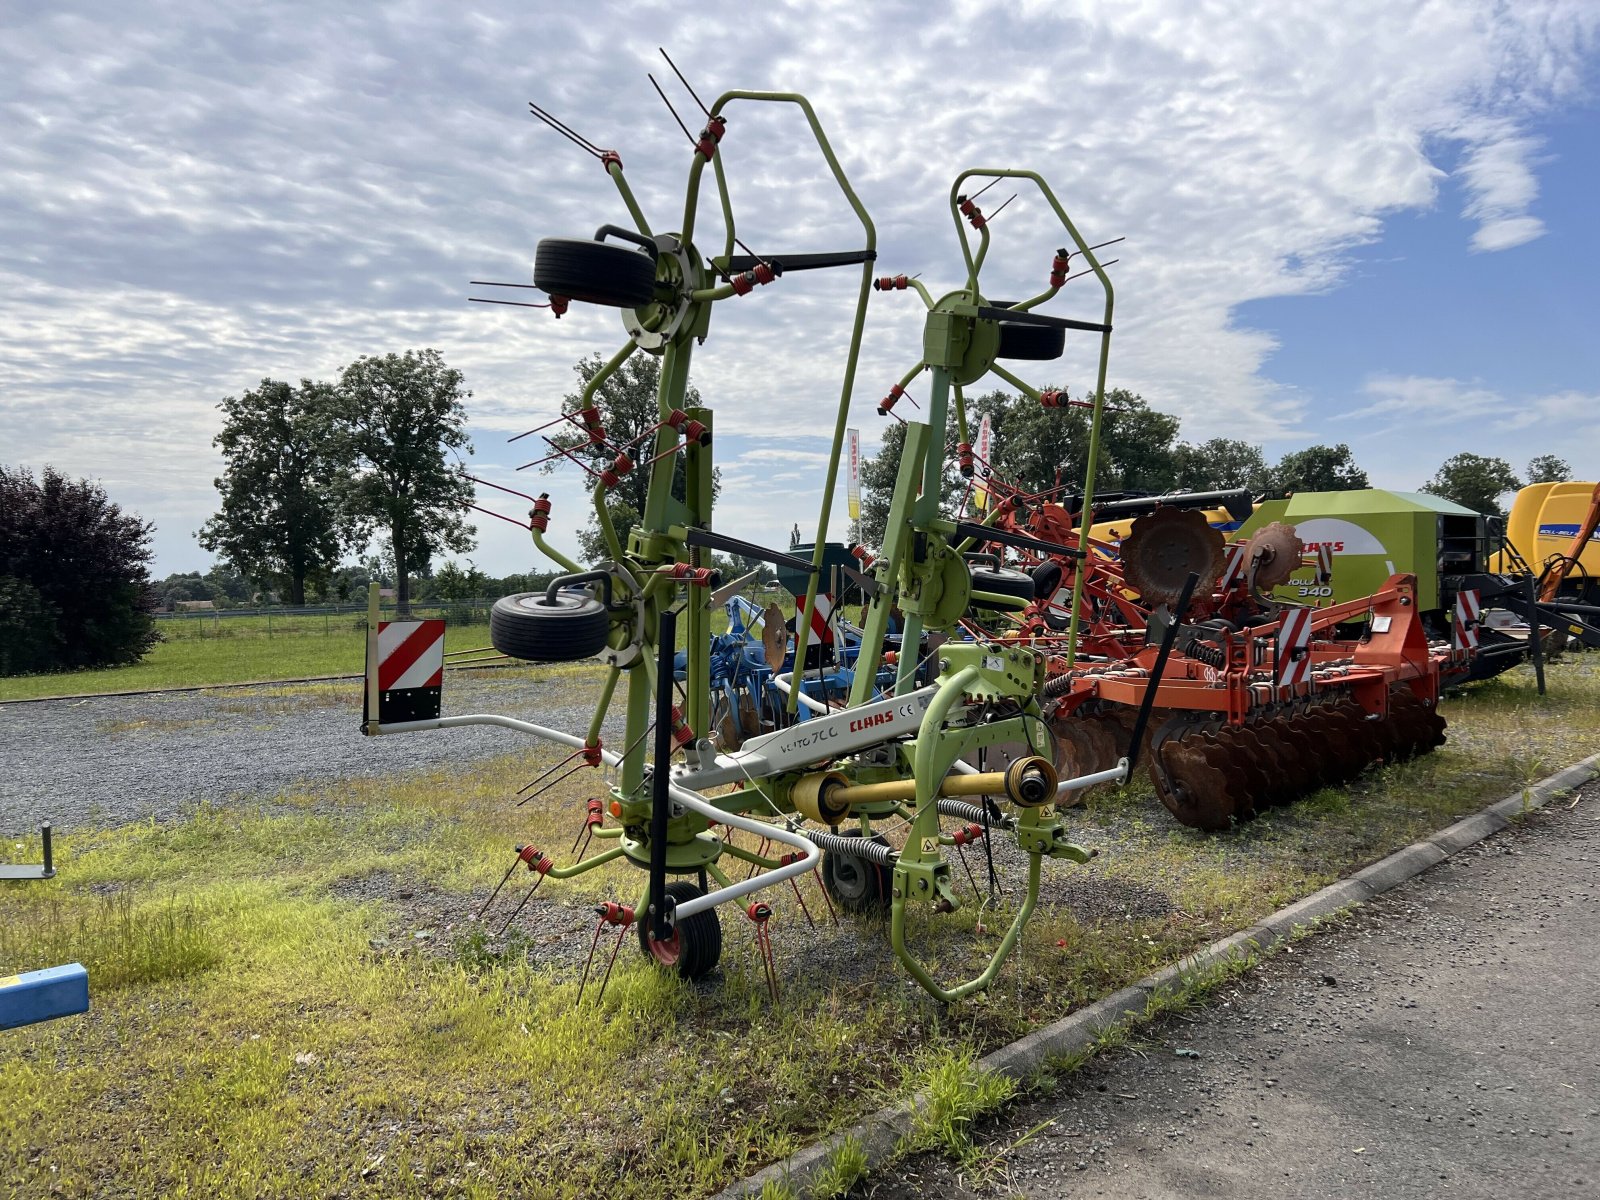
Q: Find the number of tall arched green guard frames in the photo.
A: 2